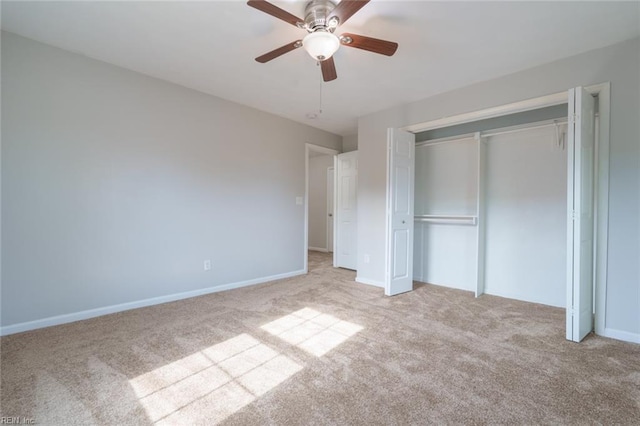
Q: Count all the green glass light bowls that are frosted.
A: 0